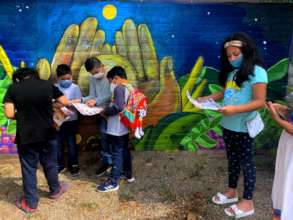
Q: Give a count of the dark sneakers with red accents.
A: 2